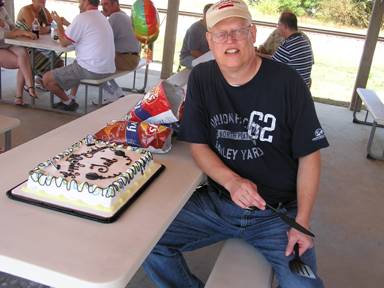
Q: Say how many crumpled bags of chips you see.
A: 2